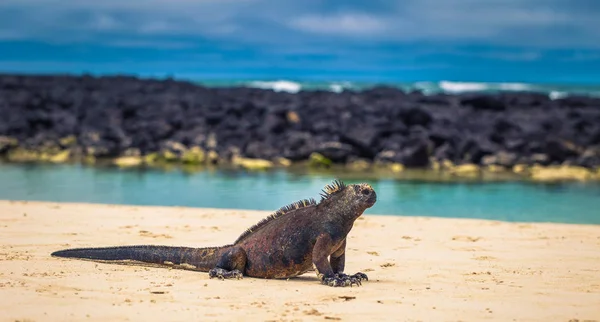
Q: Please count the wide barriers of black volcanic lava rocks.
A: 1